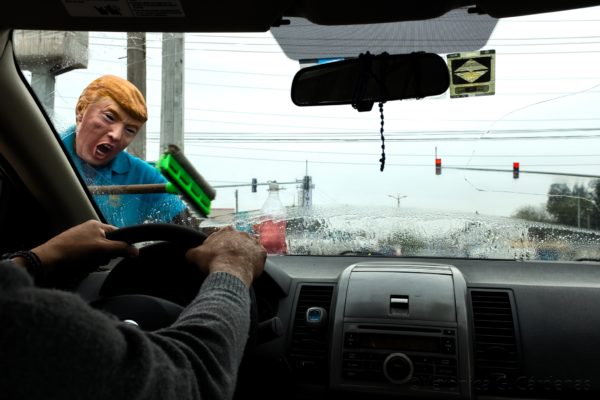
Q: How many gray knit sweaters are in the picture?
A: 1